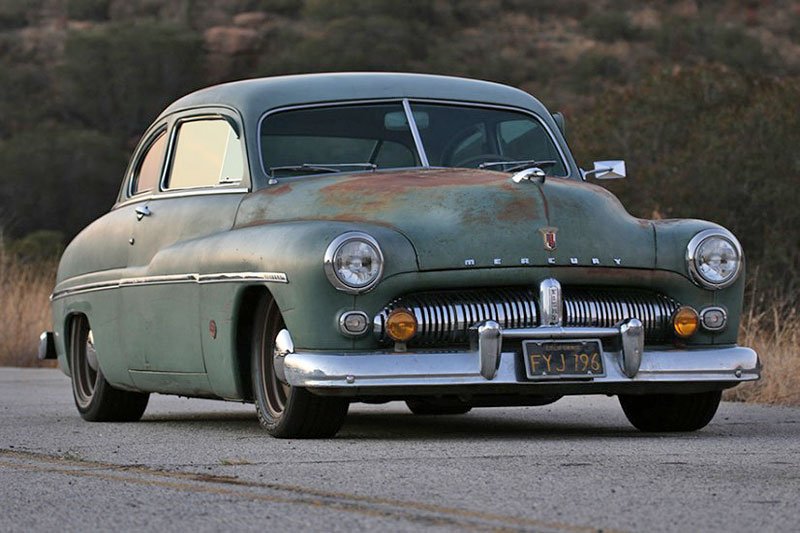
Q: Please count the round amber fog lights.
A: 2